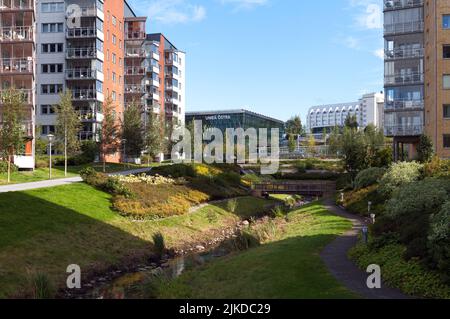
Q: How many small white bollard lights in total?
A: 4